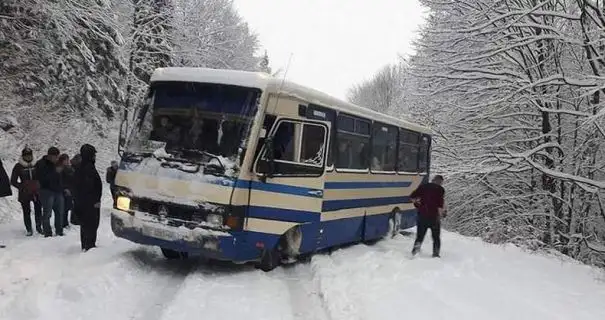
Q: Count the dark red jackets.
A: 1